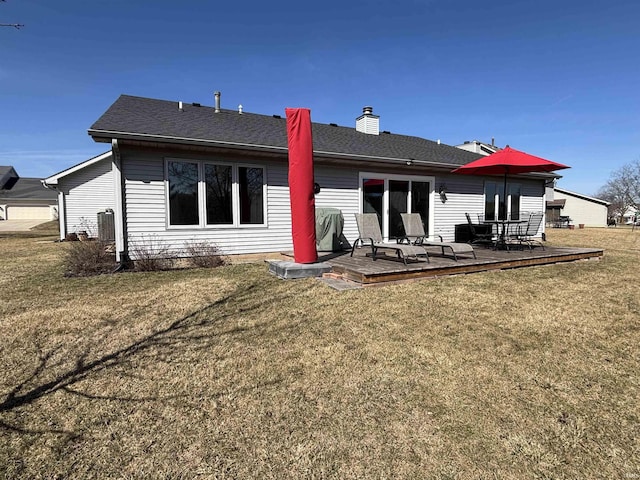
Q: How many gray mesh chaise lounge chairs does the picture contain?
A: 2